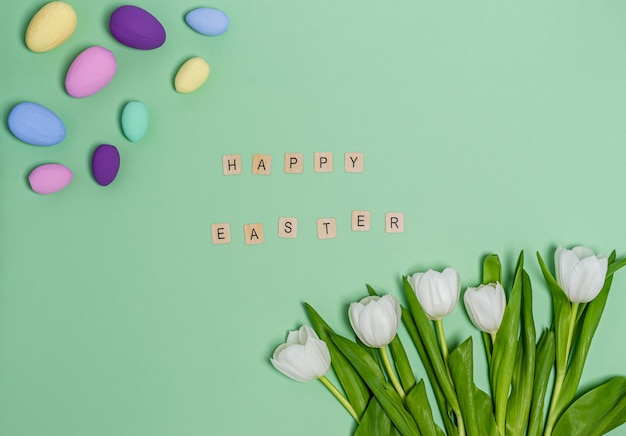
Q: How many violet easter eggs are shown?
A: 2